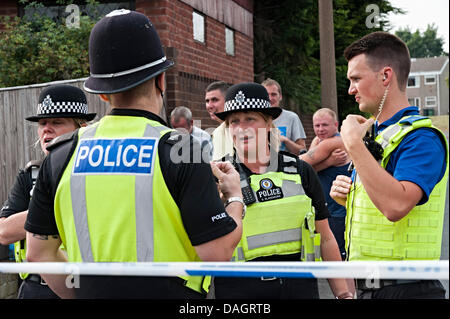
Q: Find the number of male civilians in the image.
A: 4